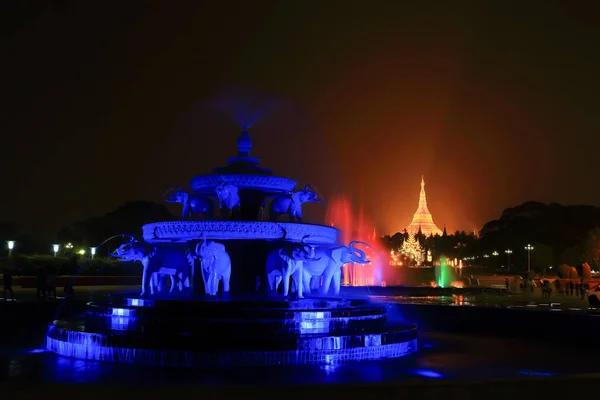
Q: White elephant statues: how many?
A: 7